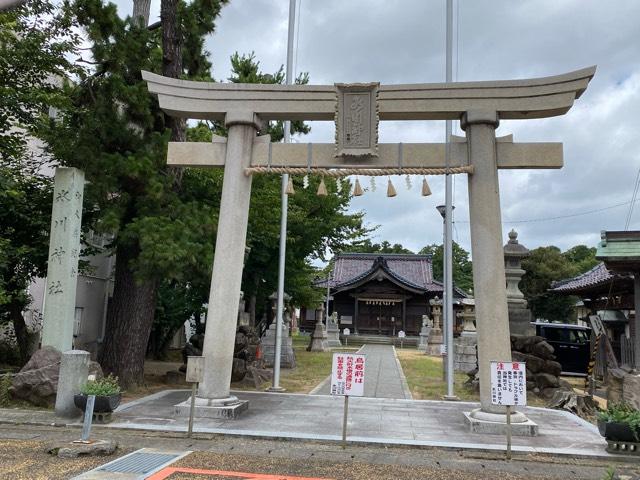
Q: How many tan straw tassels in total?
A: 5